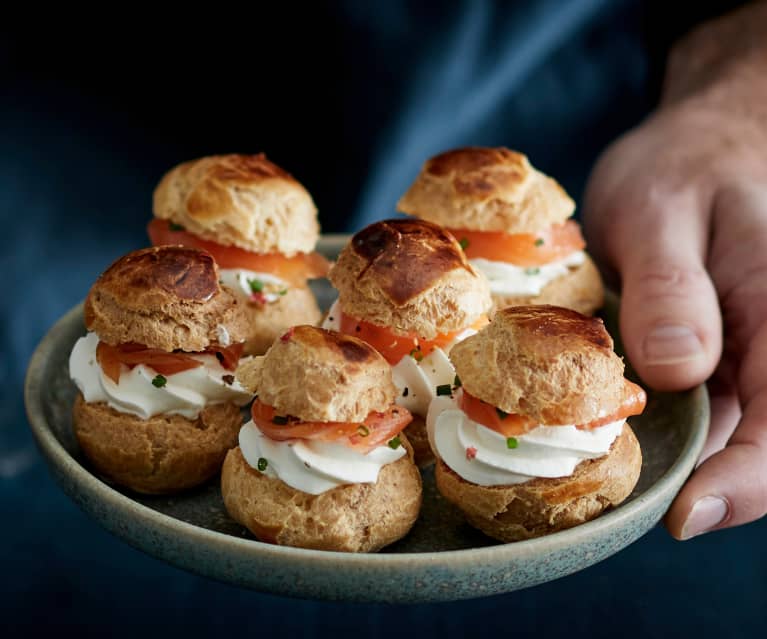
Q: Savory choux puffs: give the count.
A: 6